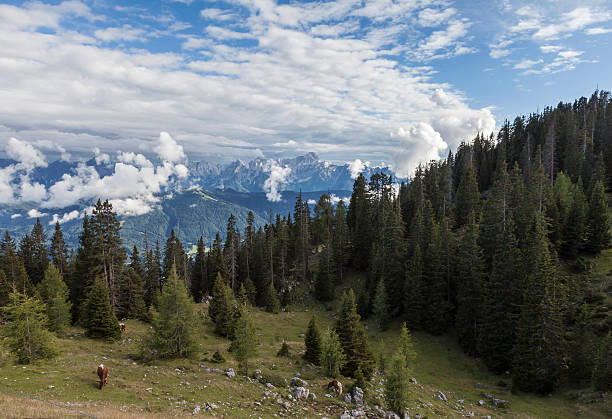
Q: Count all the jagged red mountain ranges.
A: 0